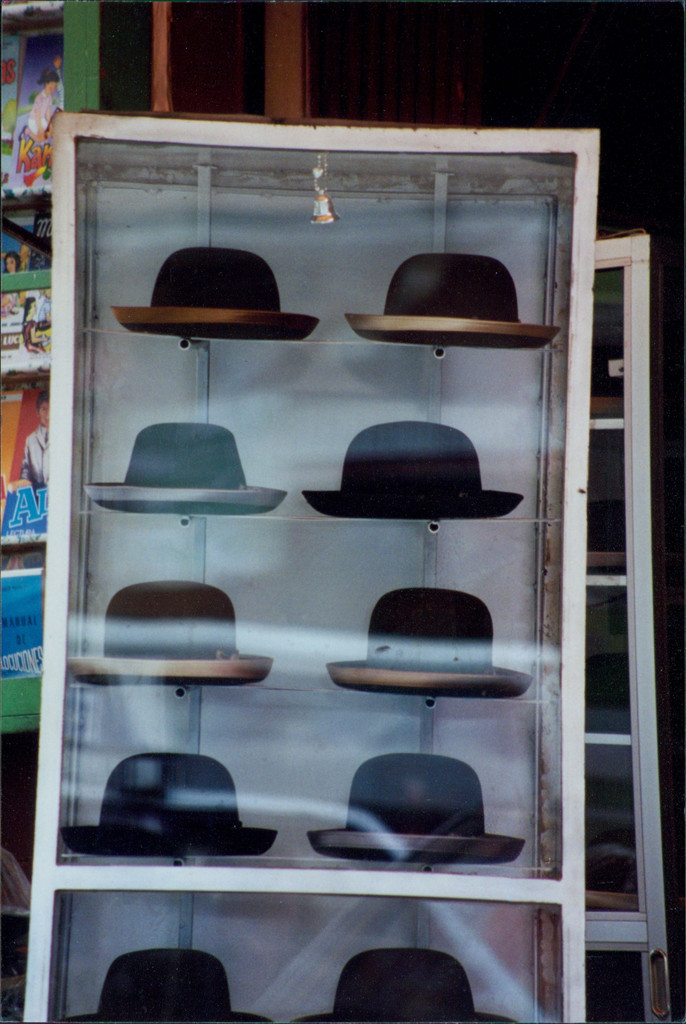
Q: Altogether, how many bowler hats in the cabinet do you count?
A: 10